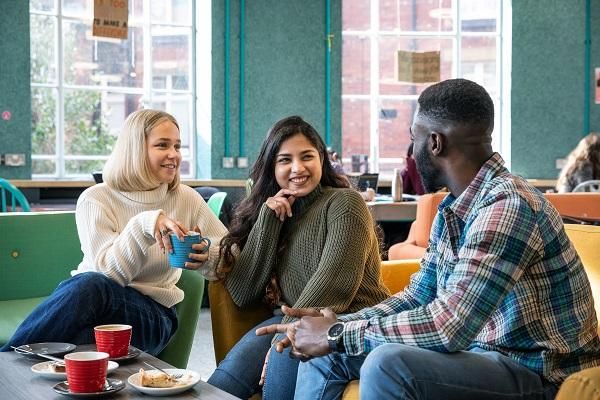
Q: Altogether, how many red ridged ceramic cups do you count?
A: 2